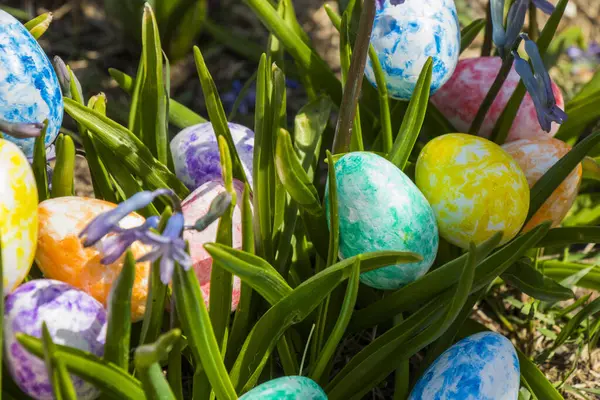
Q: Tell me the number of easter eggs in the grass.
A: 13